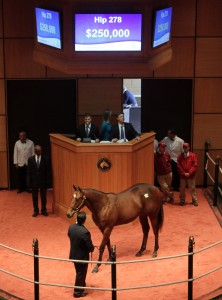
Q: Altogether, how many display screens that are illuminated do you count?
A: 3